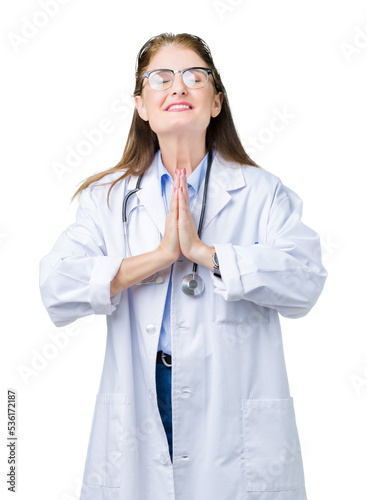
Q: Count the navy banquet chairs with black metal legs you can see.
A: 0